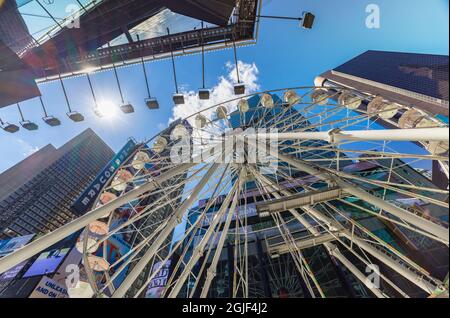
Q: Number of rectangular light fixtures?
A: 11